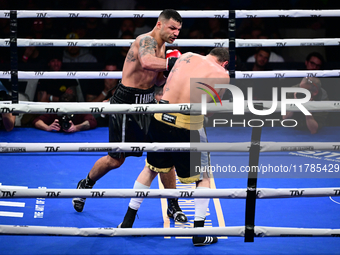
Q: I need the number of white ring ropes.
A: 7